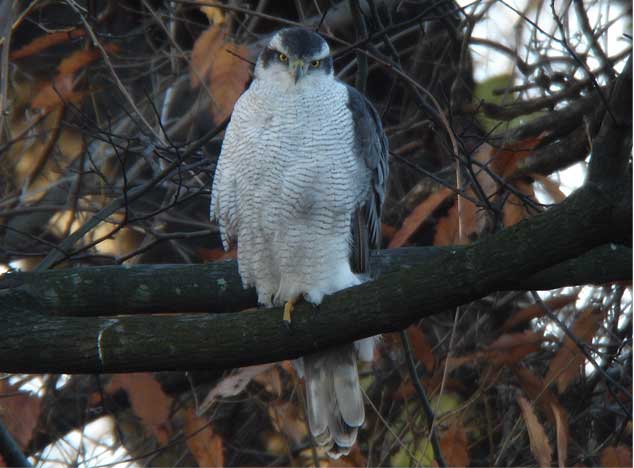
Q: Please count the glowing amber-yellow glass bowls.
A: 0